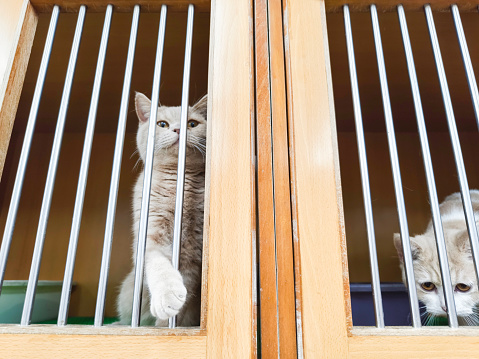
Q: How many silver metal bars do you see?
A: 11